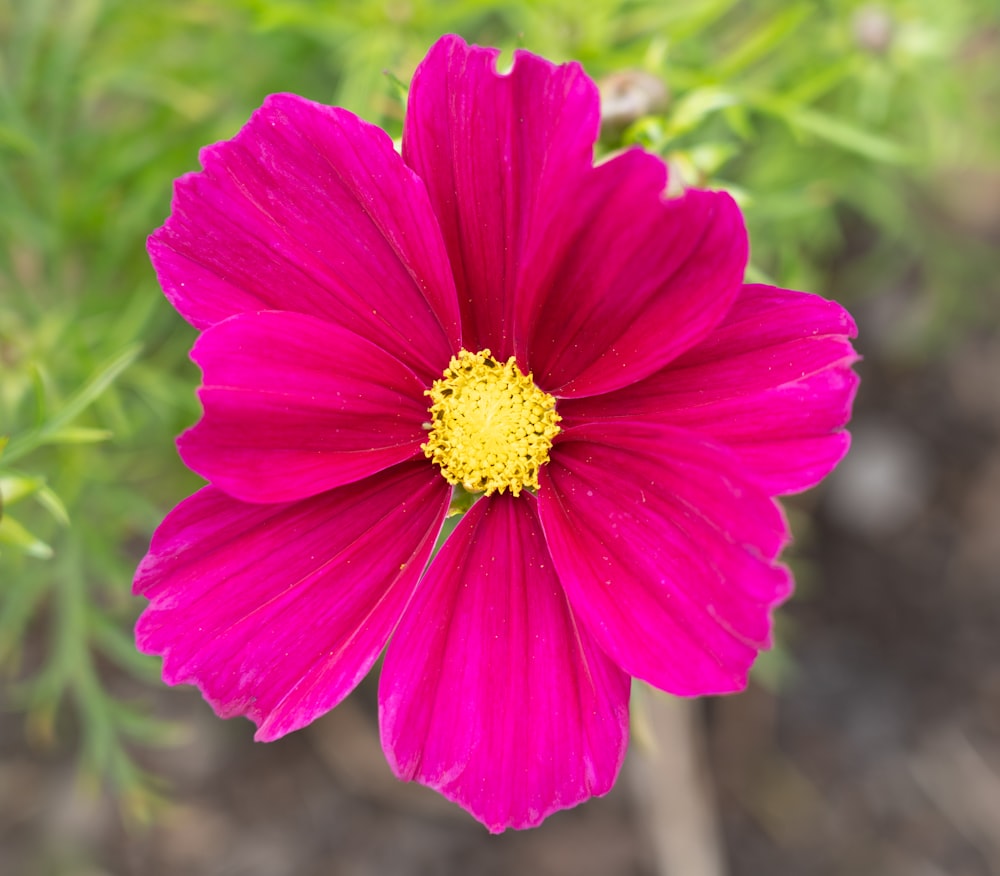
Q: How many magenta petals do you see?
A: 8